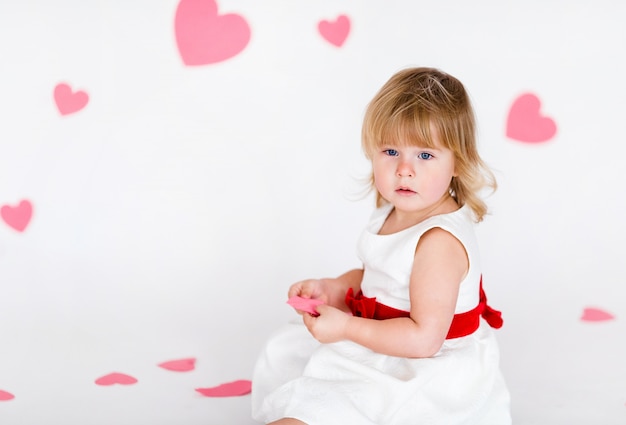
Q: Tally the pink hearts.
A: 11